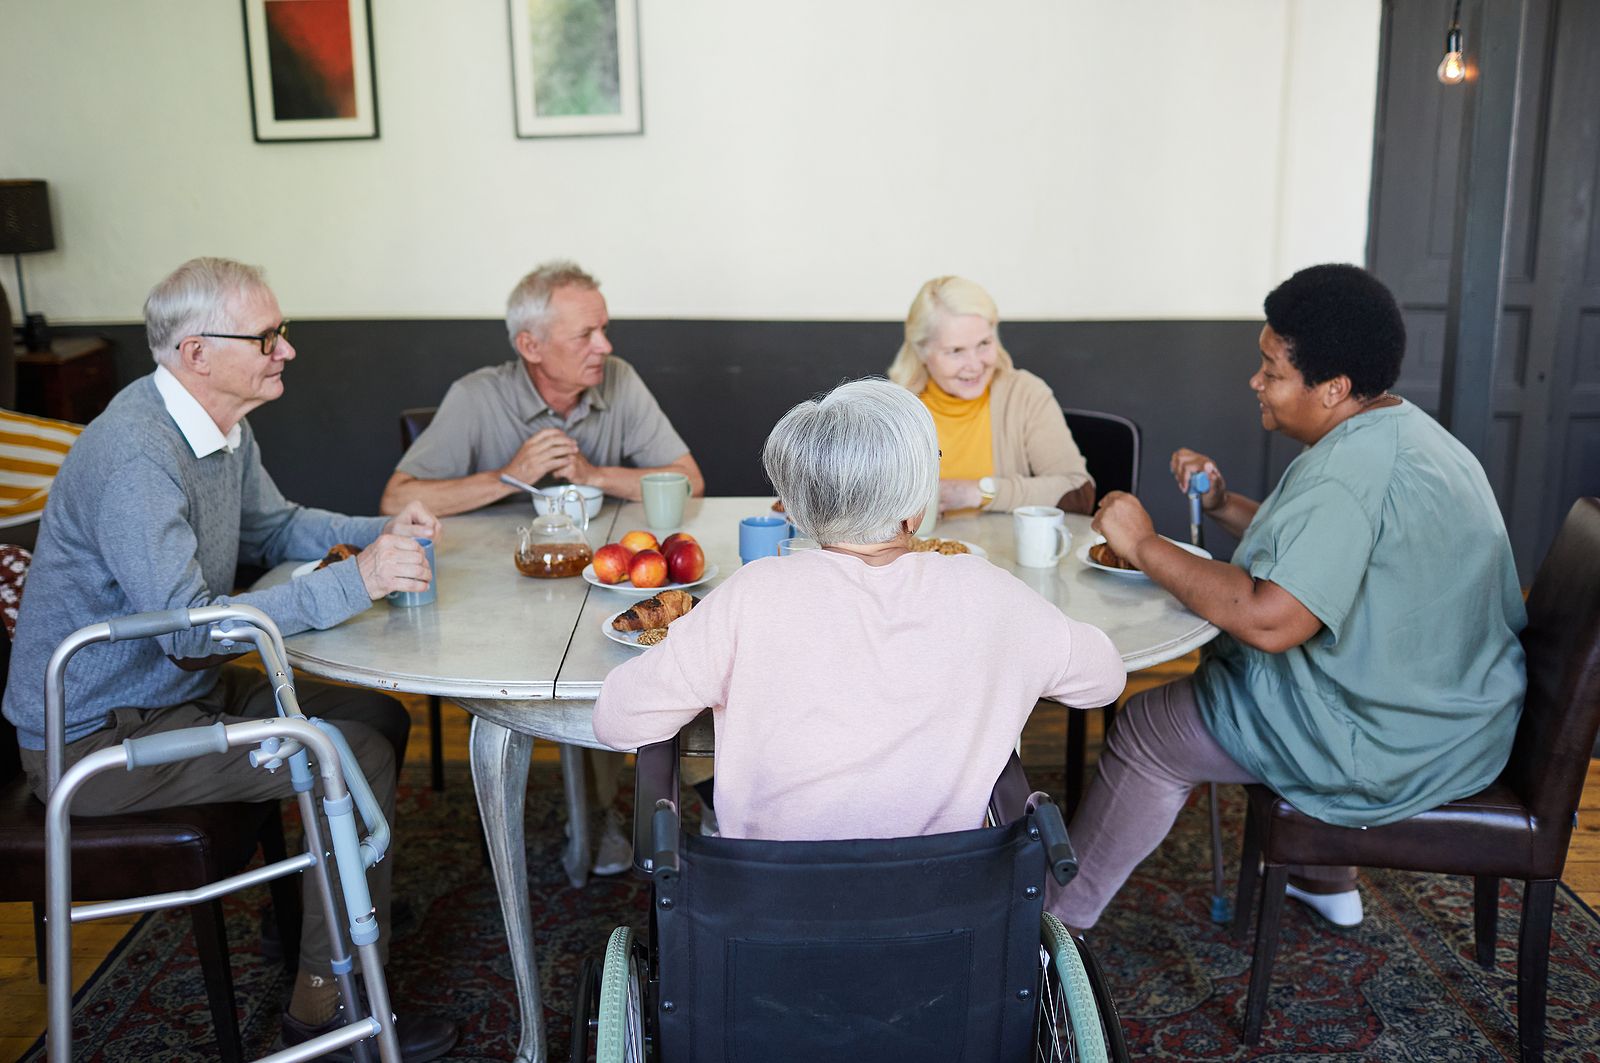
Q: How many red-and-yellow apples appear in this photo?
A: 5